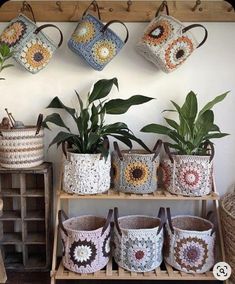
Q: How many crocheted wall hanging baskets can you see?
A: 3